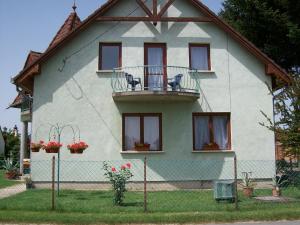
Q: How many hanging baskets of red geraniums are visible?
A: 3